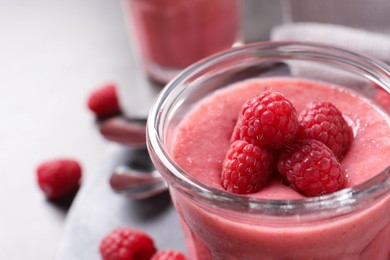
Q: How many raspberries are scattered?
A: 4